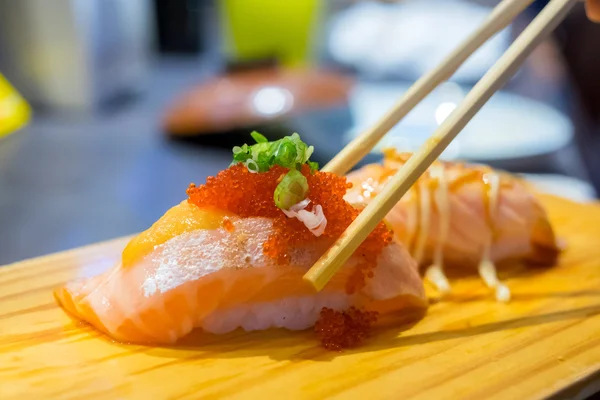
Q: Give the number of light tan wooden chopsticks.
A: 2